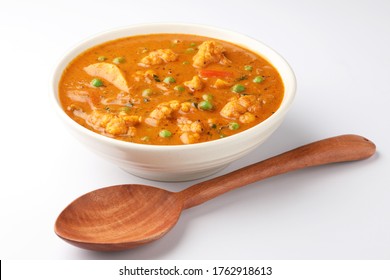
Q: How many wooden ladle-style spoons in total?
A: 1